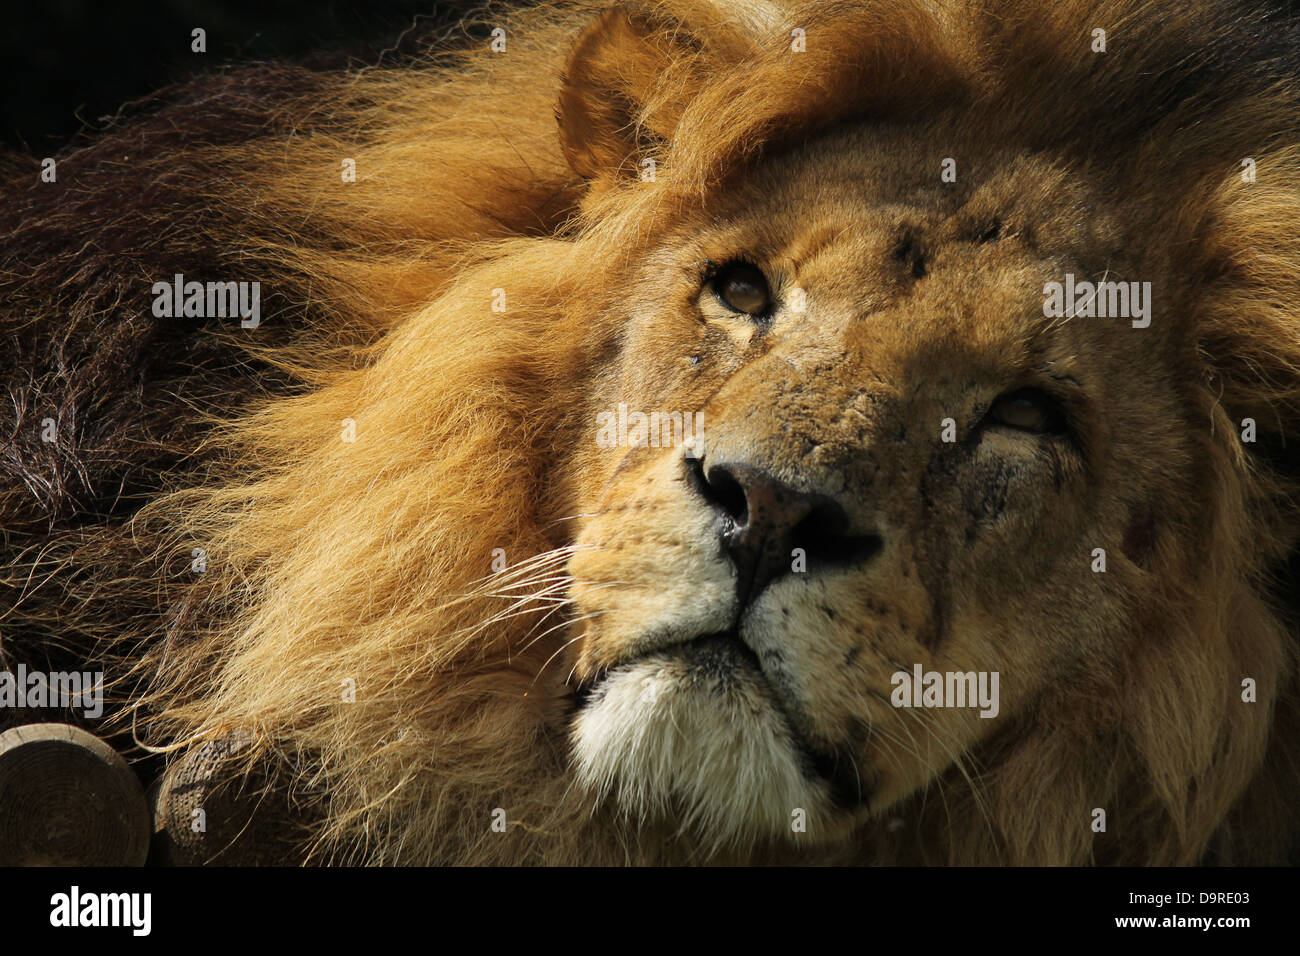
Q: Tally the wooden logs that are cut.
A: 2